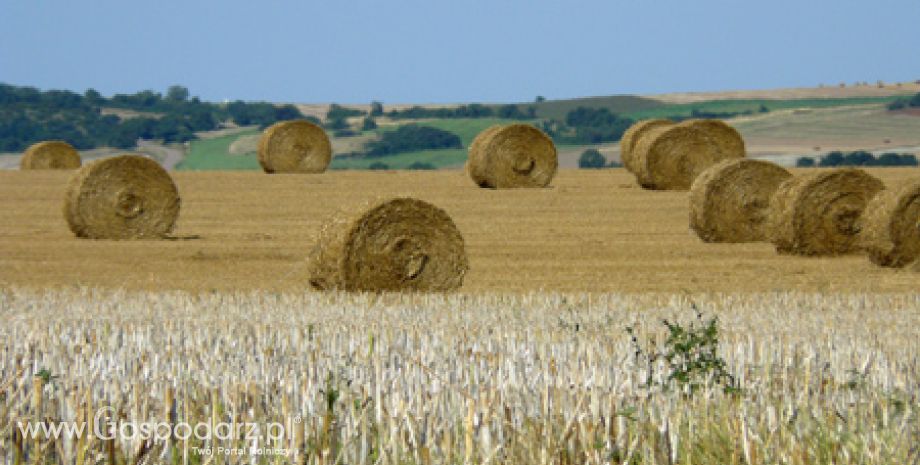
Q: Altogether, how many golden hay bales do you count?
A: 10